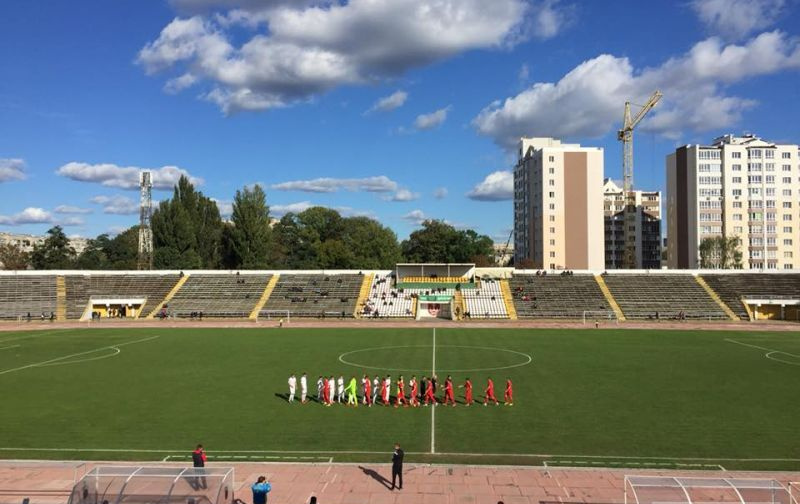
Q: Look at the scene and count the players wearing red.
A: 10